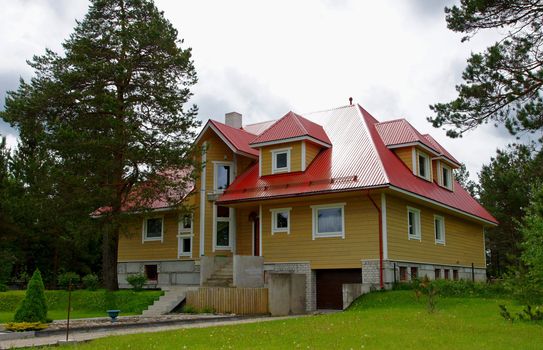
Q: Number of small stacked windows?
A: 2